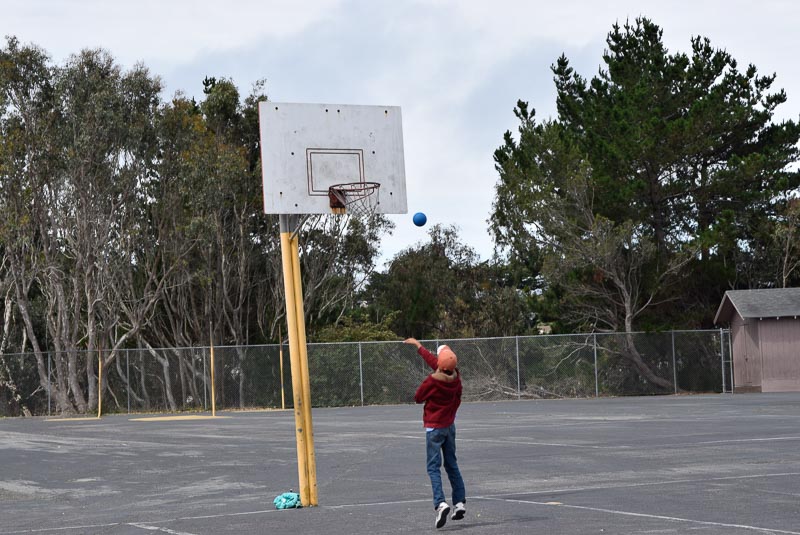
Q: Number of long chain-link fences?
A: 1